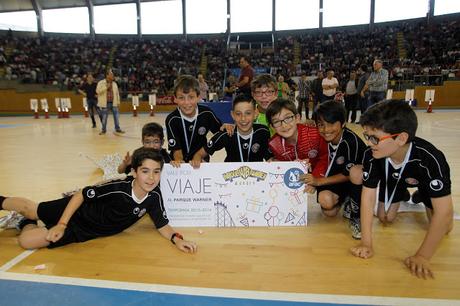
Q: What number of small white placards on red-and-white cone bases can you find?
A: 11